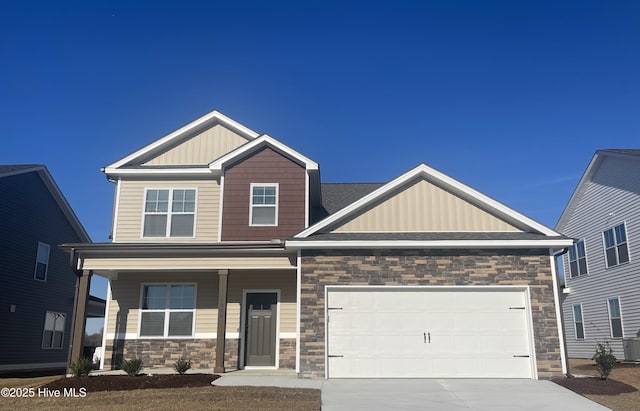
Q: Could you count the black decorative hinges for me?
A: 4